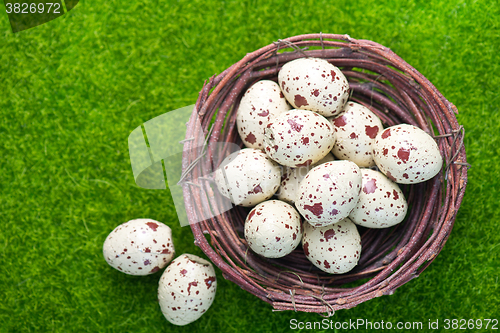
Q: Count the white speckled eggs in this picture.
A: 13